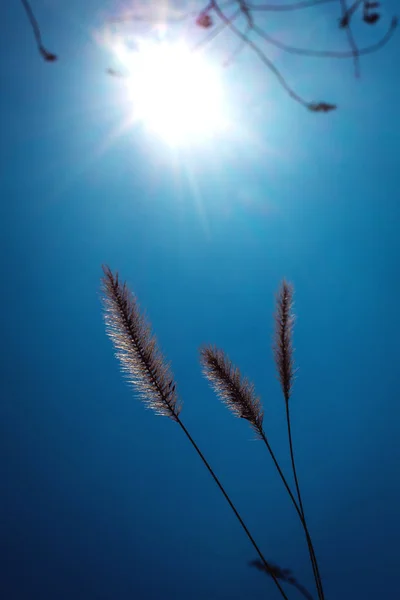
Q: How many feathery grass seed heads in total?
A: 3